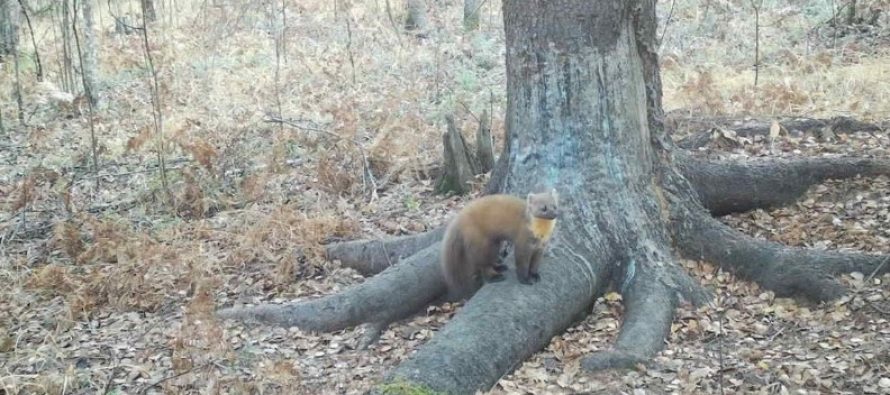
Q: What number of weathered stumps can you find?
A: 2